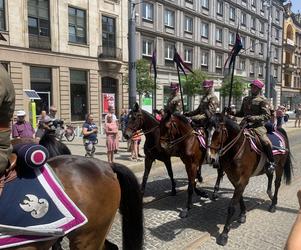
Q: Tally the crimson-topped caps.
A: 3